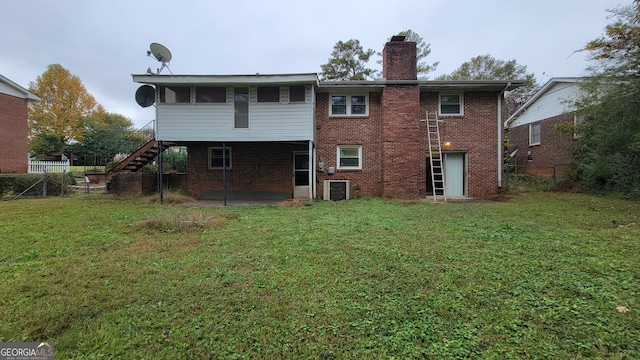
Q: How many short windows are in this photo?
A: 4